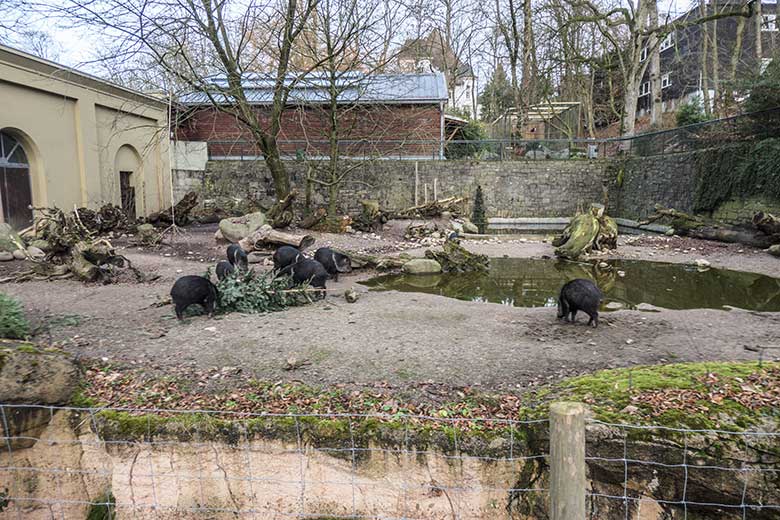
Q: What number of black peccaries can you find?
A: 7